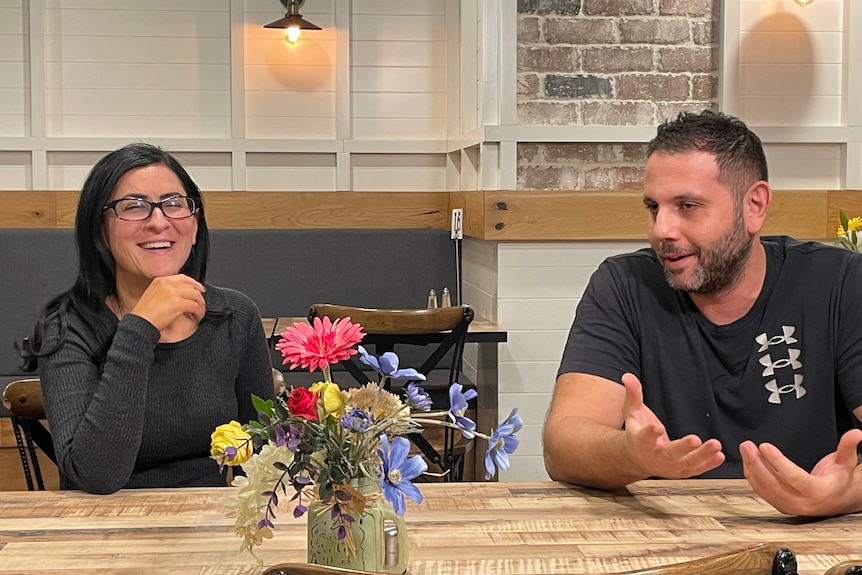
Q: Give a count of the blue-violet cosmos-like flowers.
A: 4